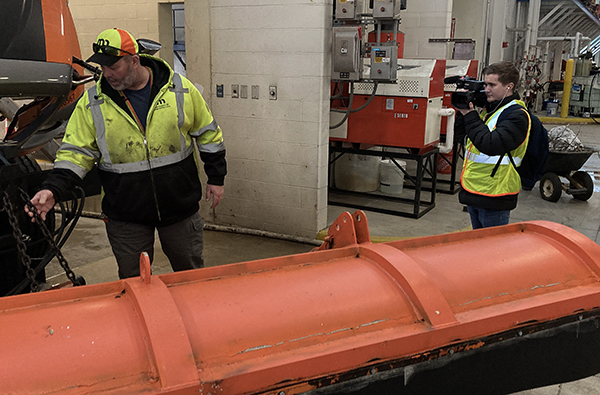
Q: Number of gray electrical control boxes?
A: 4